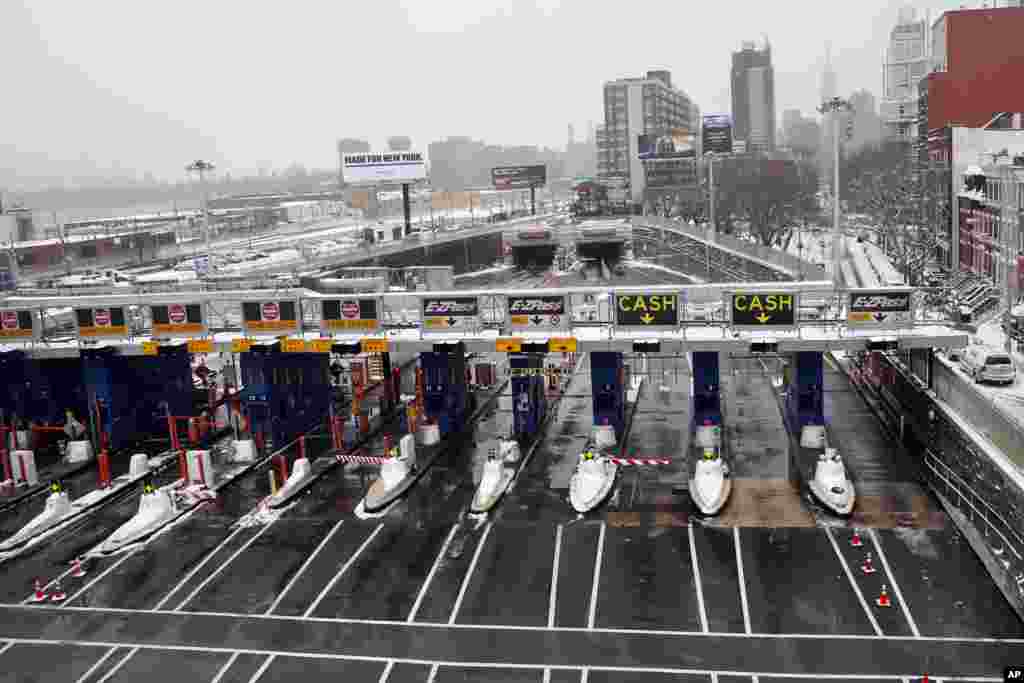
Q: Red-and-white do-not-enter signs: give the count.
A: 5